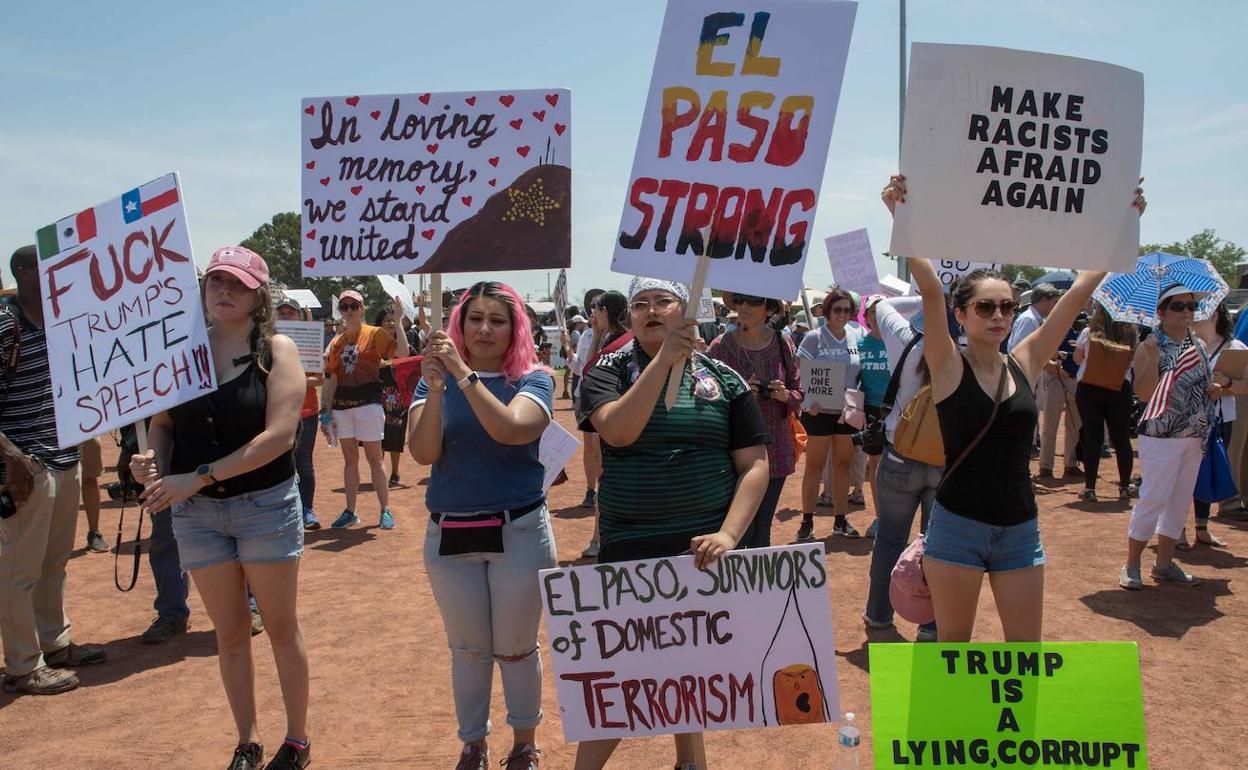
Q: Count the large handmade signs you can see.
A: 6